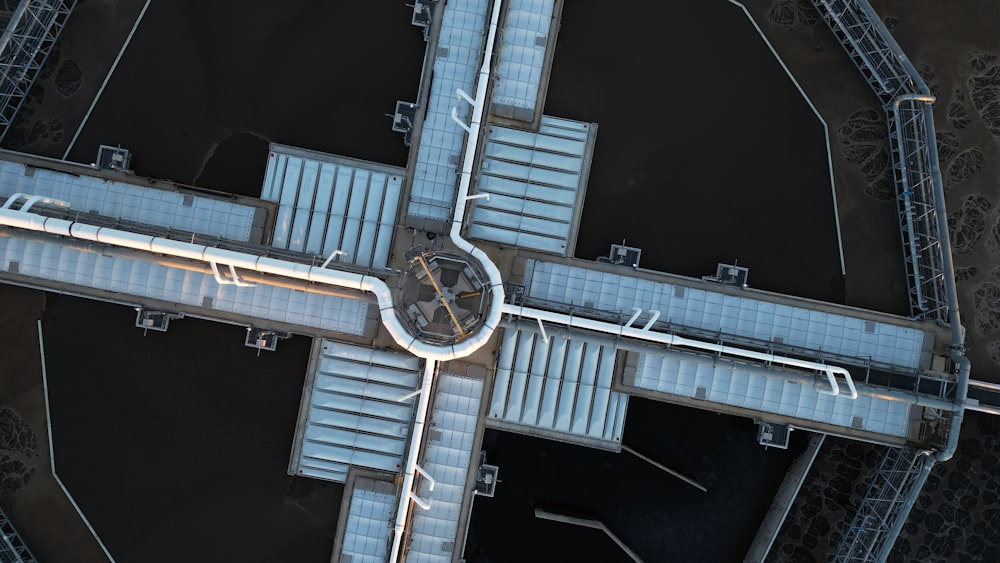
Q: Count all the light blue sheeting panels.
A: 12